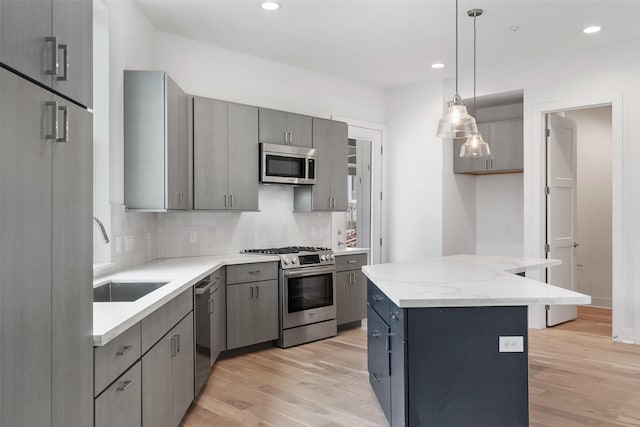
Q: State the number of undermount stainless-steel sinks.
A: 1